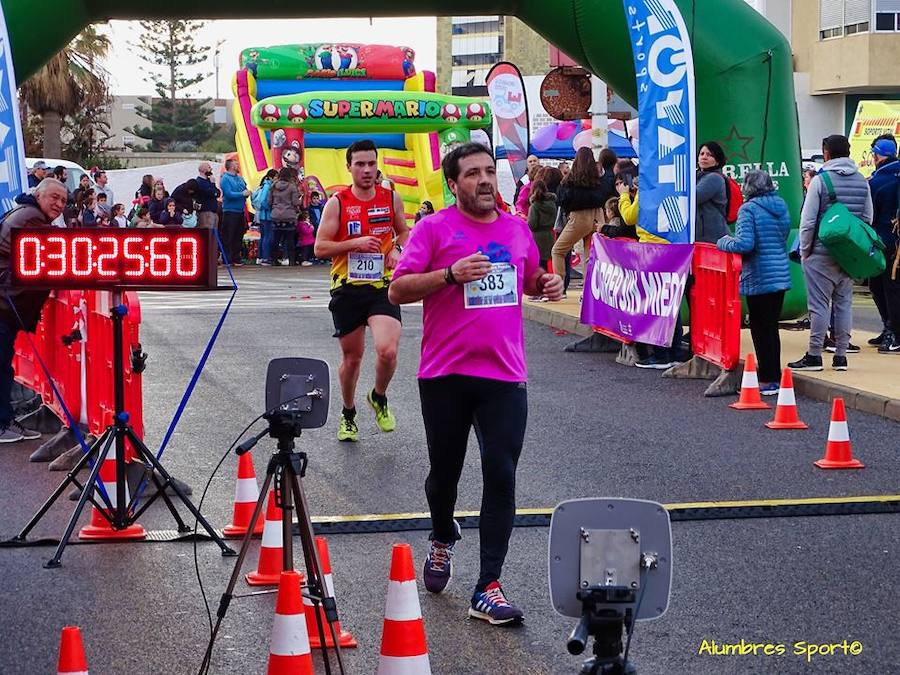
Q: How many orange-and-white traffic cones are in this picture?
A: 10